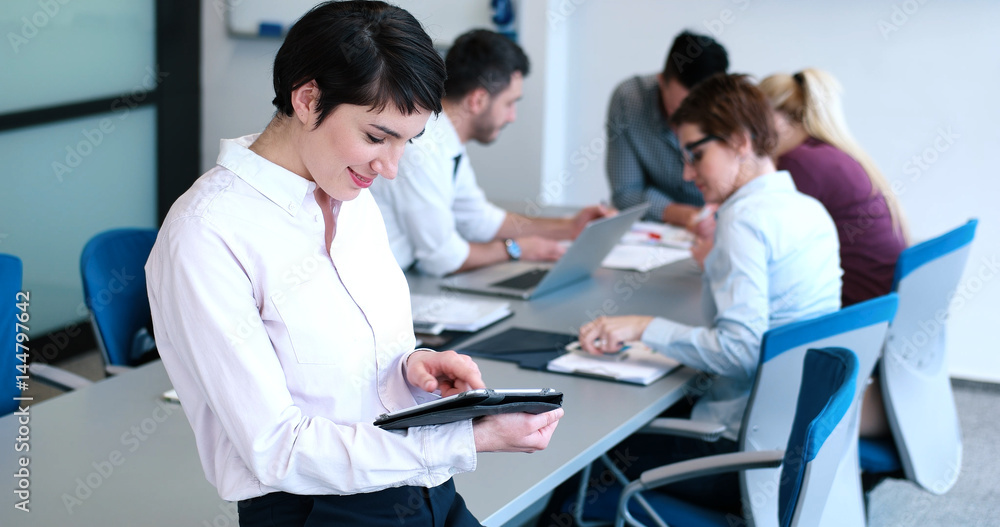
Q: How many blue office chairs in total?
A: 5